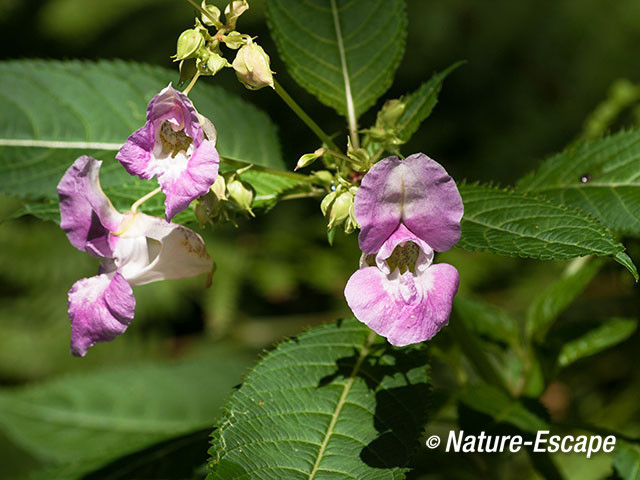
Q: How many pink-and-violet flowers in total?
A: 3